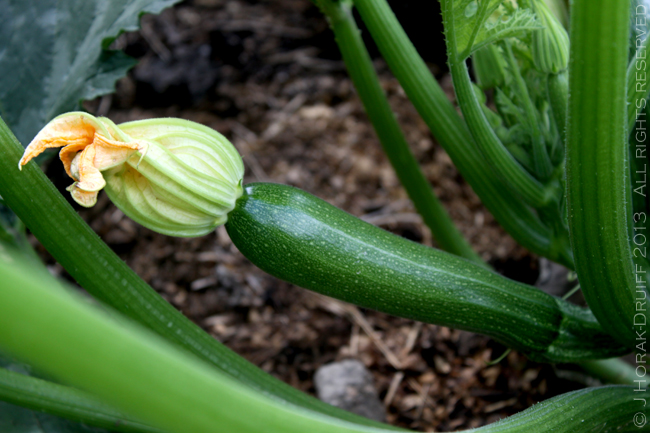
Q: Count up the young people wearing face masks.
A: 0